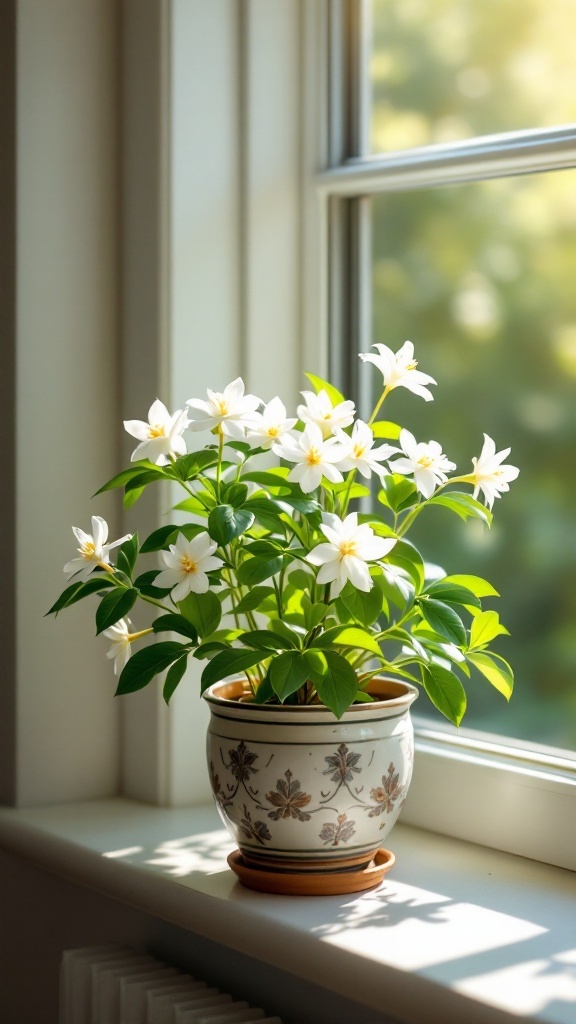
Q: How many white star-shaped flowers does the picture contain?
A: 13